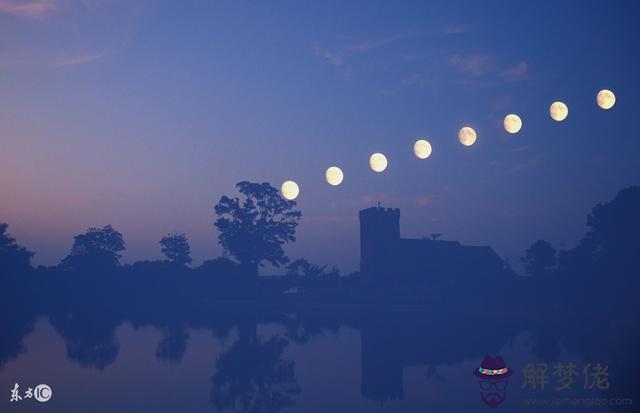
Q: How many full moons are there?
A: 8